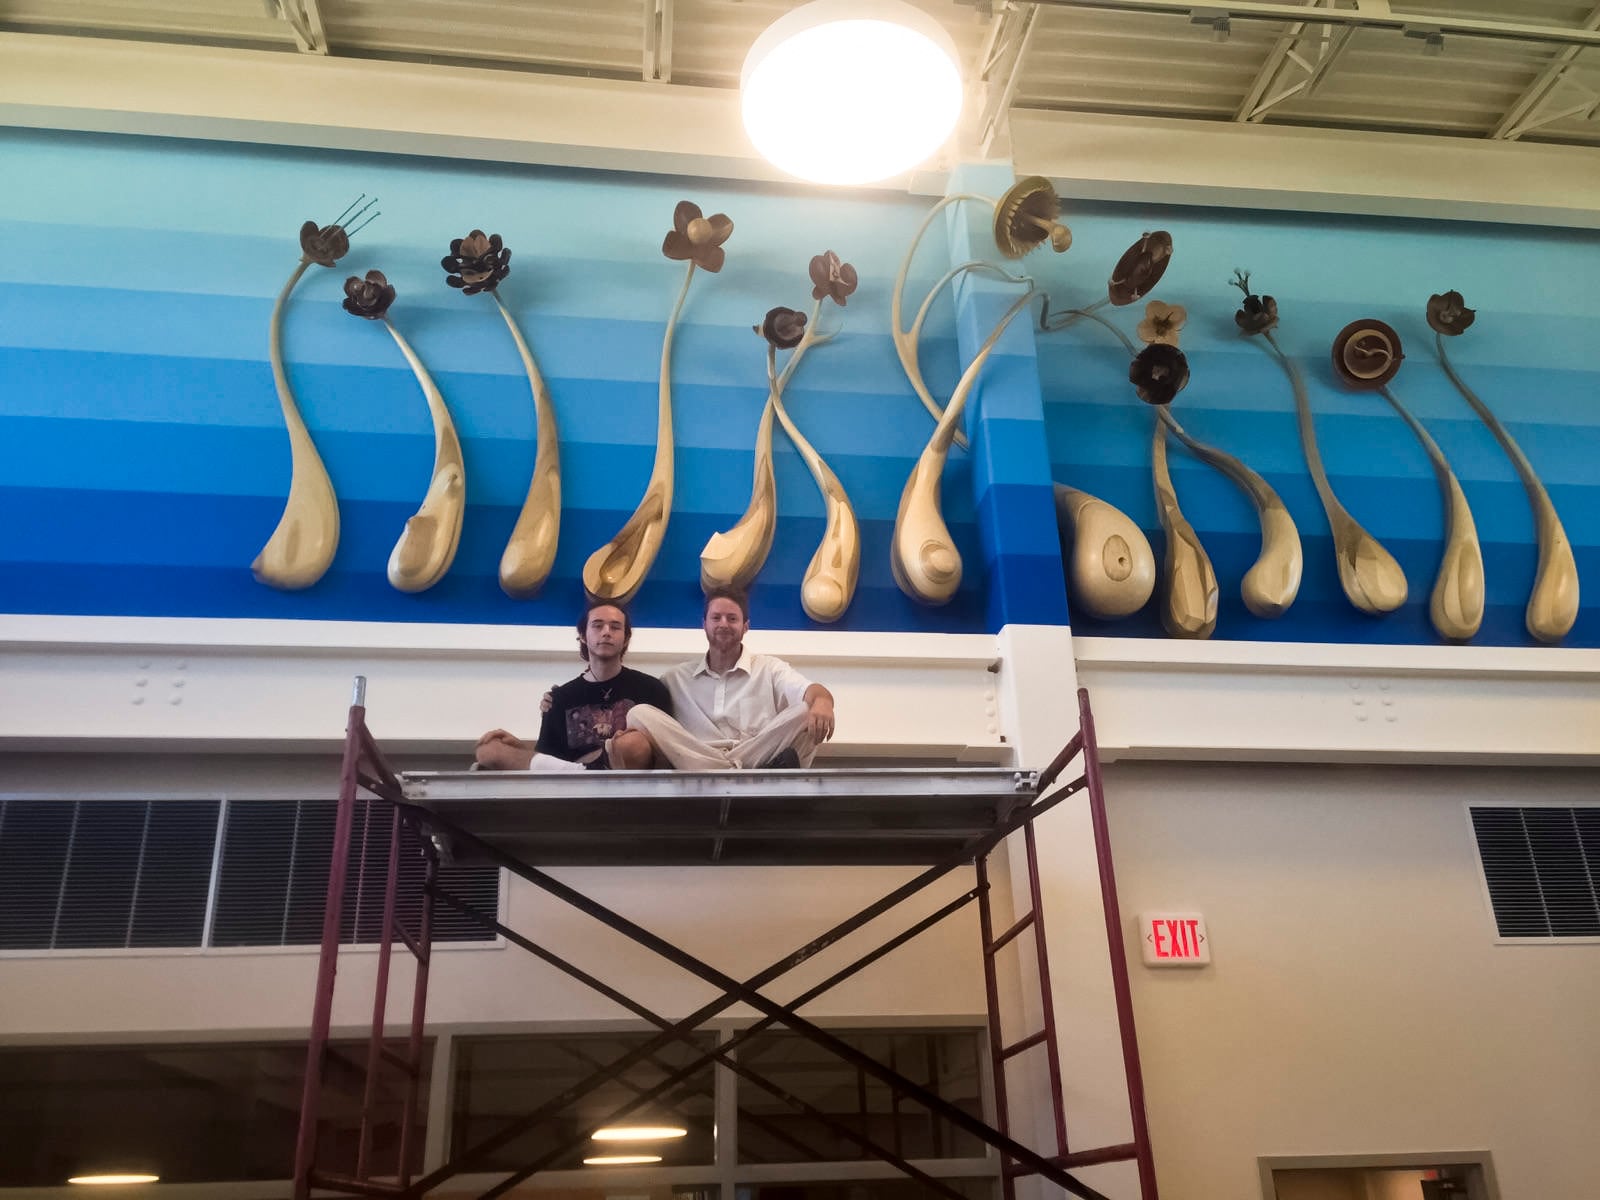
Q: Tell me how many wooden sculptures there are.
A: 13